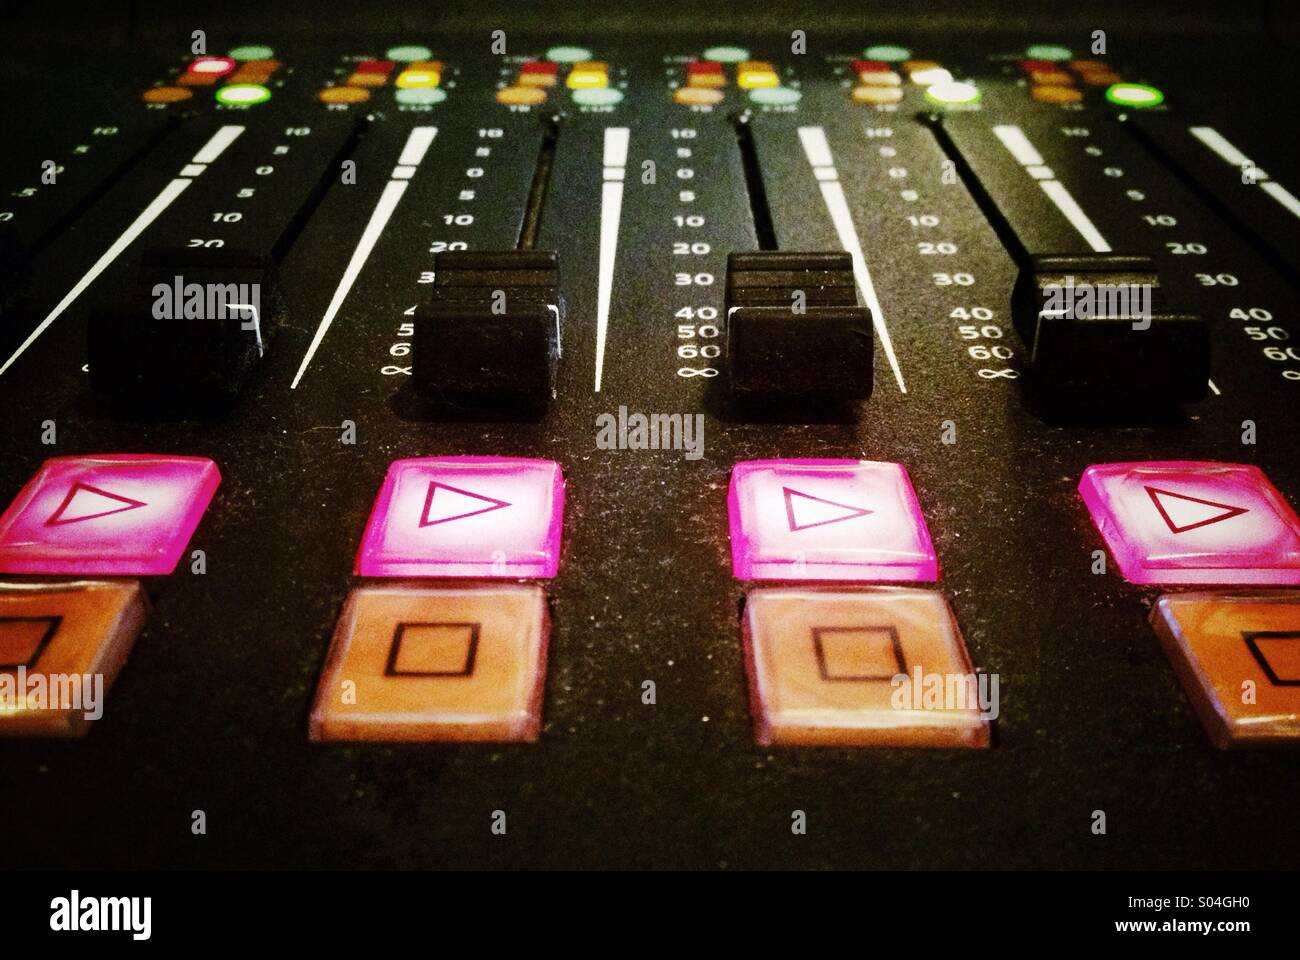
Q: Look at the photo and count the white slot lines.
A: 6